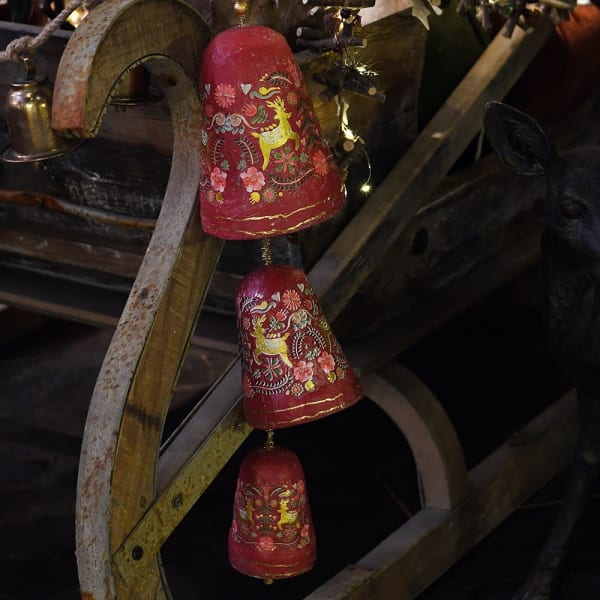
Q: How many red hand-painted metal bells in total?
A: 3